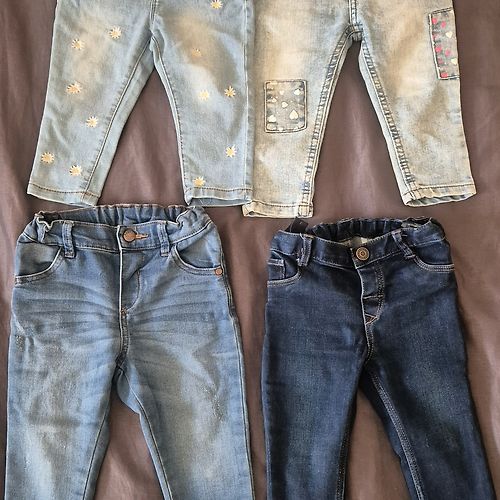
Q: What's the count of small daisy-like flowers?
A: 12